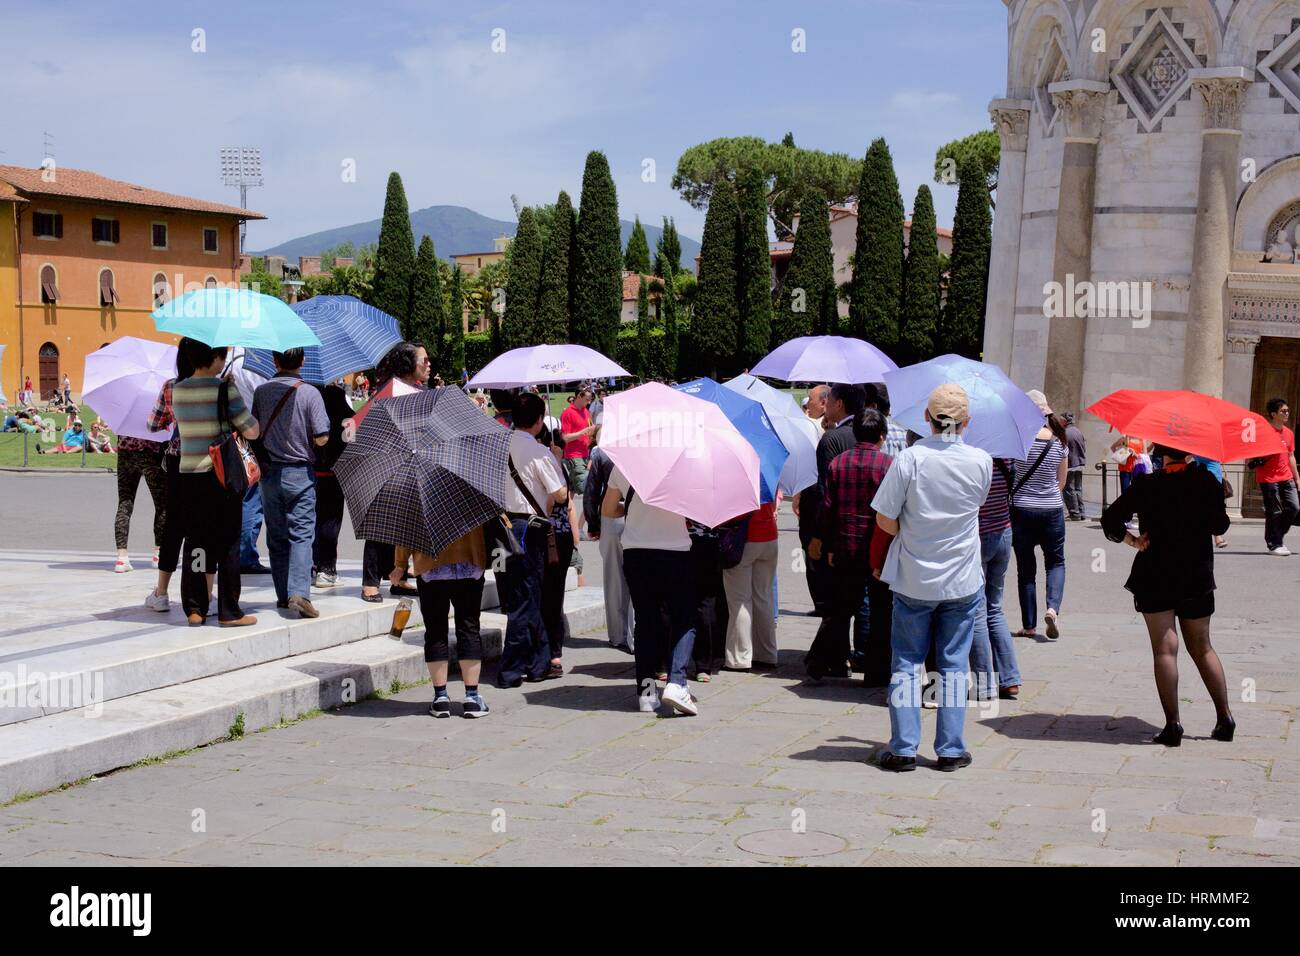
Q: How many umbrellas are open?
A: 12